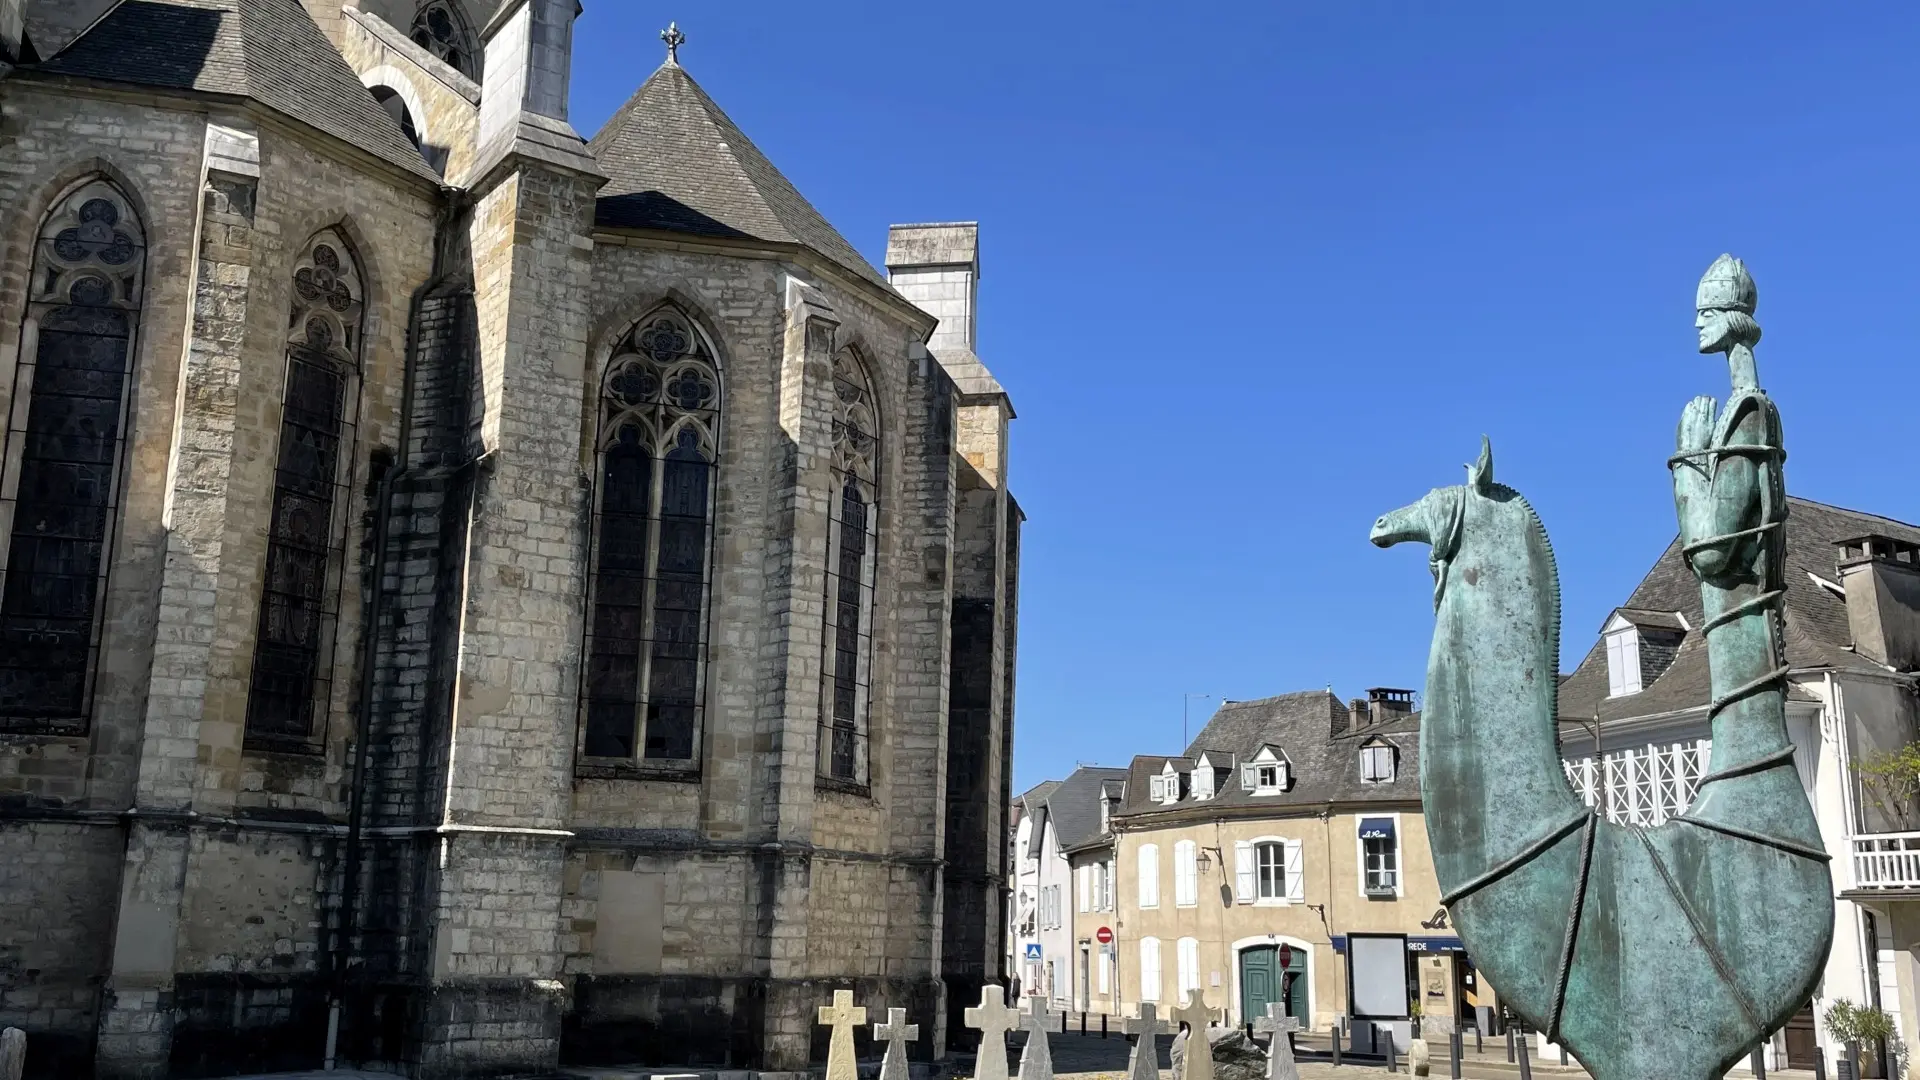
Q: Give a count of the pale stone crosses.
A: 7